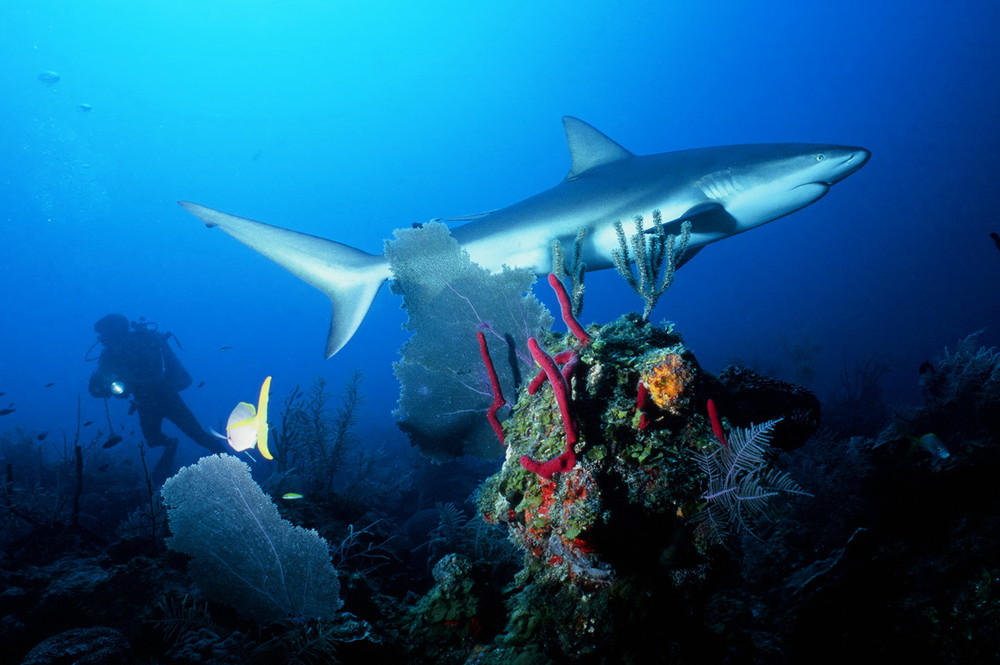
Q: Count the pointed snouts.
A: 1